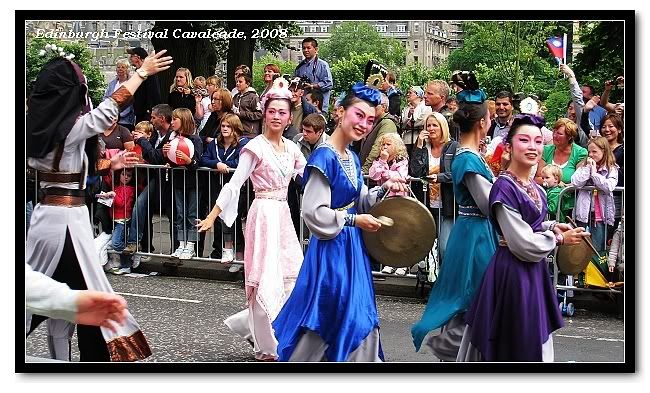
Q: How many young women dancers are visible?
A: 4